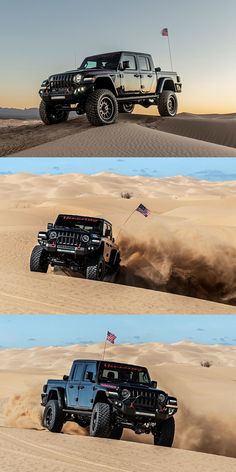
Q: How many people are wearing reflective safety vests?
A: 0